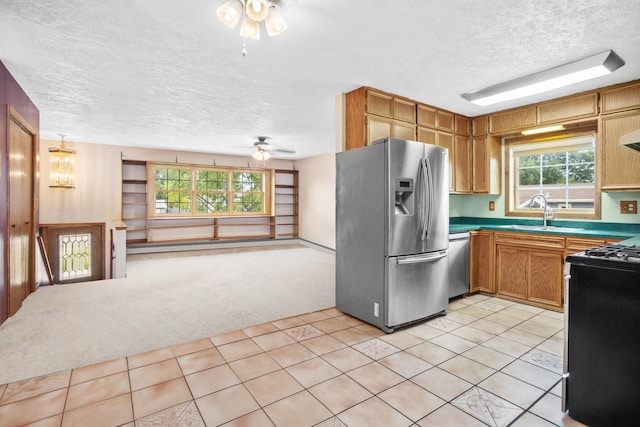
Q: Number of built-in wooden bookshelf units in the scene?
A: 2